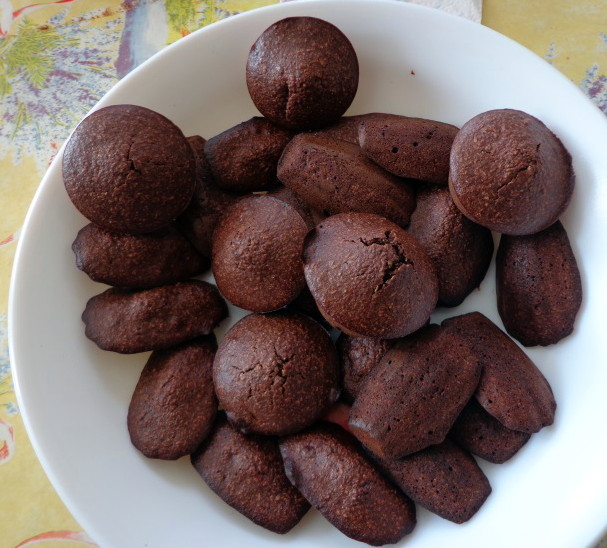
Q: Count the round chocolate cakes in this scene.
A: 6